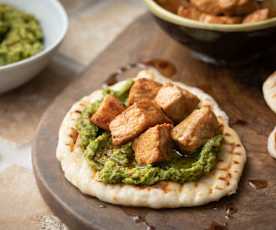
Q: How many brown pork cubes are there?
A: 6